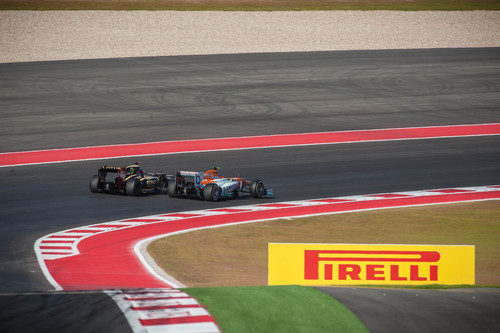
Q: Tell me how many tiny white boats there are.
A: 0